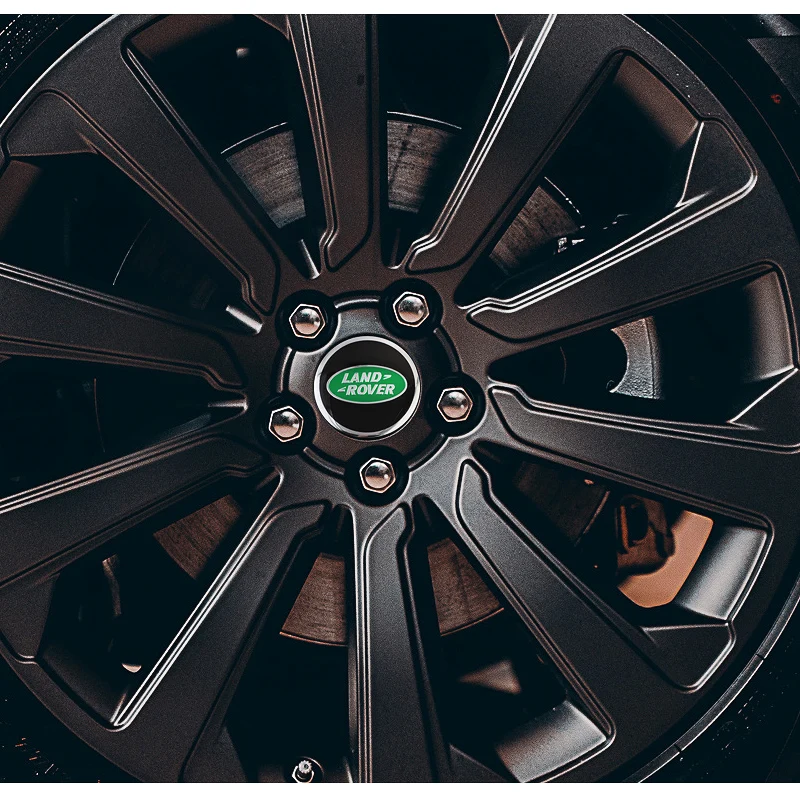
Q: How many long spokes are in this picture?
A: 10